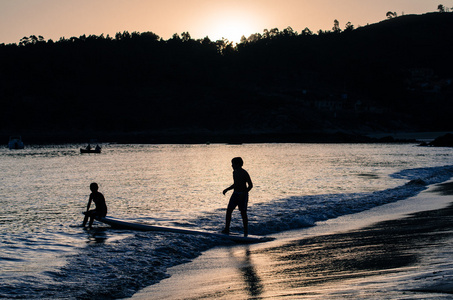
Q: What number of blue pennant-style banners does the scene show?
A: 0